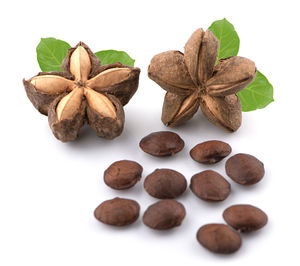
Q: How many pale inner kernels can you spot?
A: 5